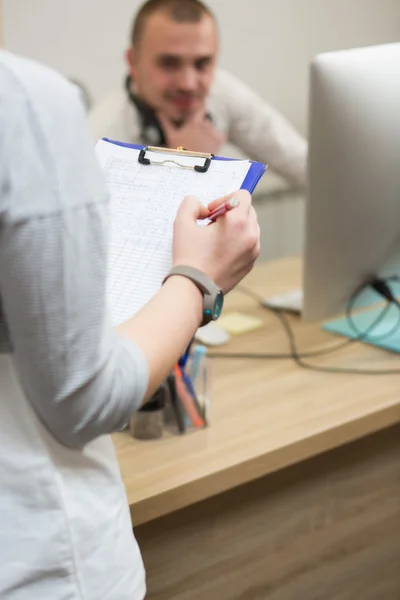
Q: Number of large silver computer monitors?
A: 1